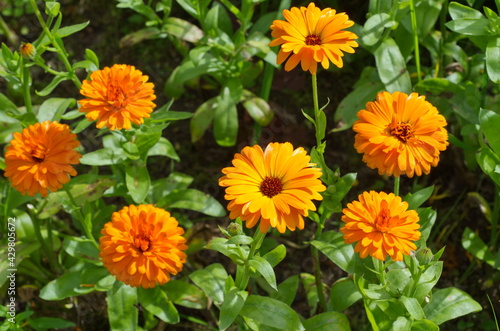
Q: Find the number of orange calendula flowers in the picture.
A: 7